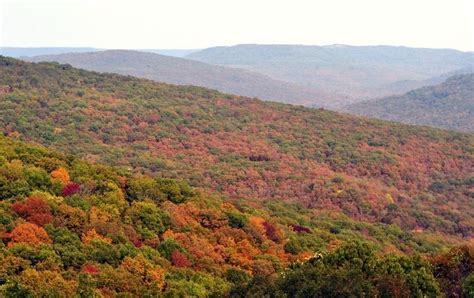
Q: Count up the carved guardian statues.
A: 0